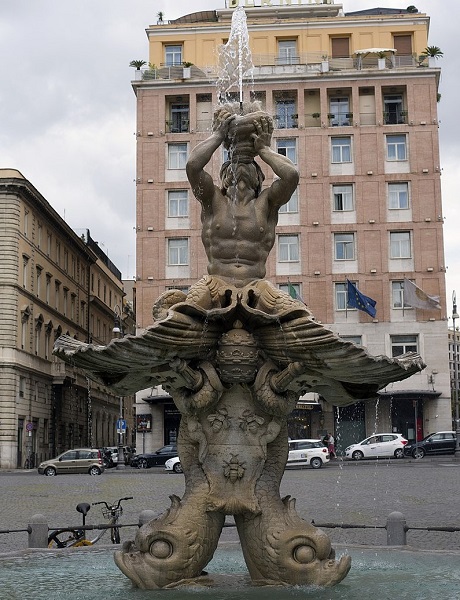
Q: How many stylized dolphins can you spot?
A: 2